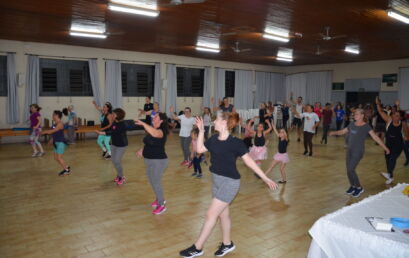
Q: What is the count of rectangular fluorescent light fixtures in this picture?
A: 7